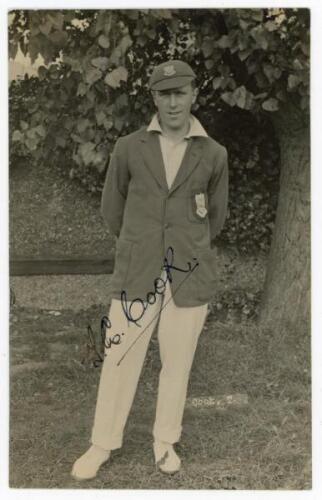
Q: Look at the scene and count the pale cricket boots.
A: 2